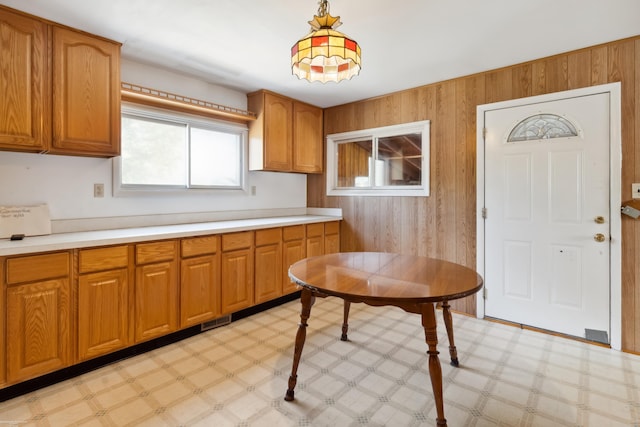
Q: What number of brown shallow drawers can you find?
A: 9